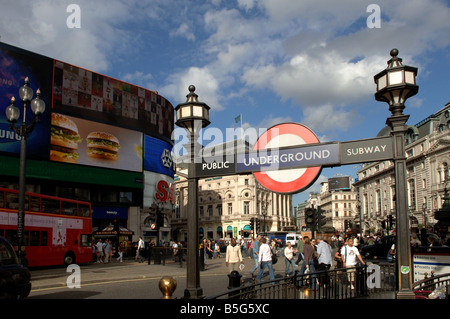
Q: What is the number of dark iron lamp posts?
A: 3